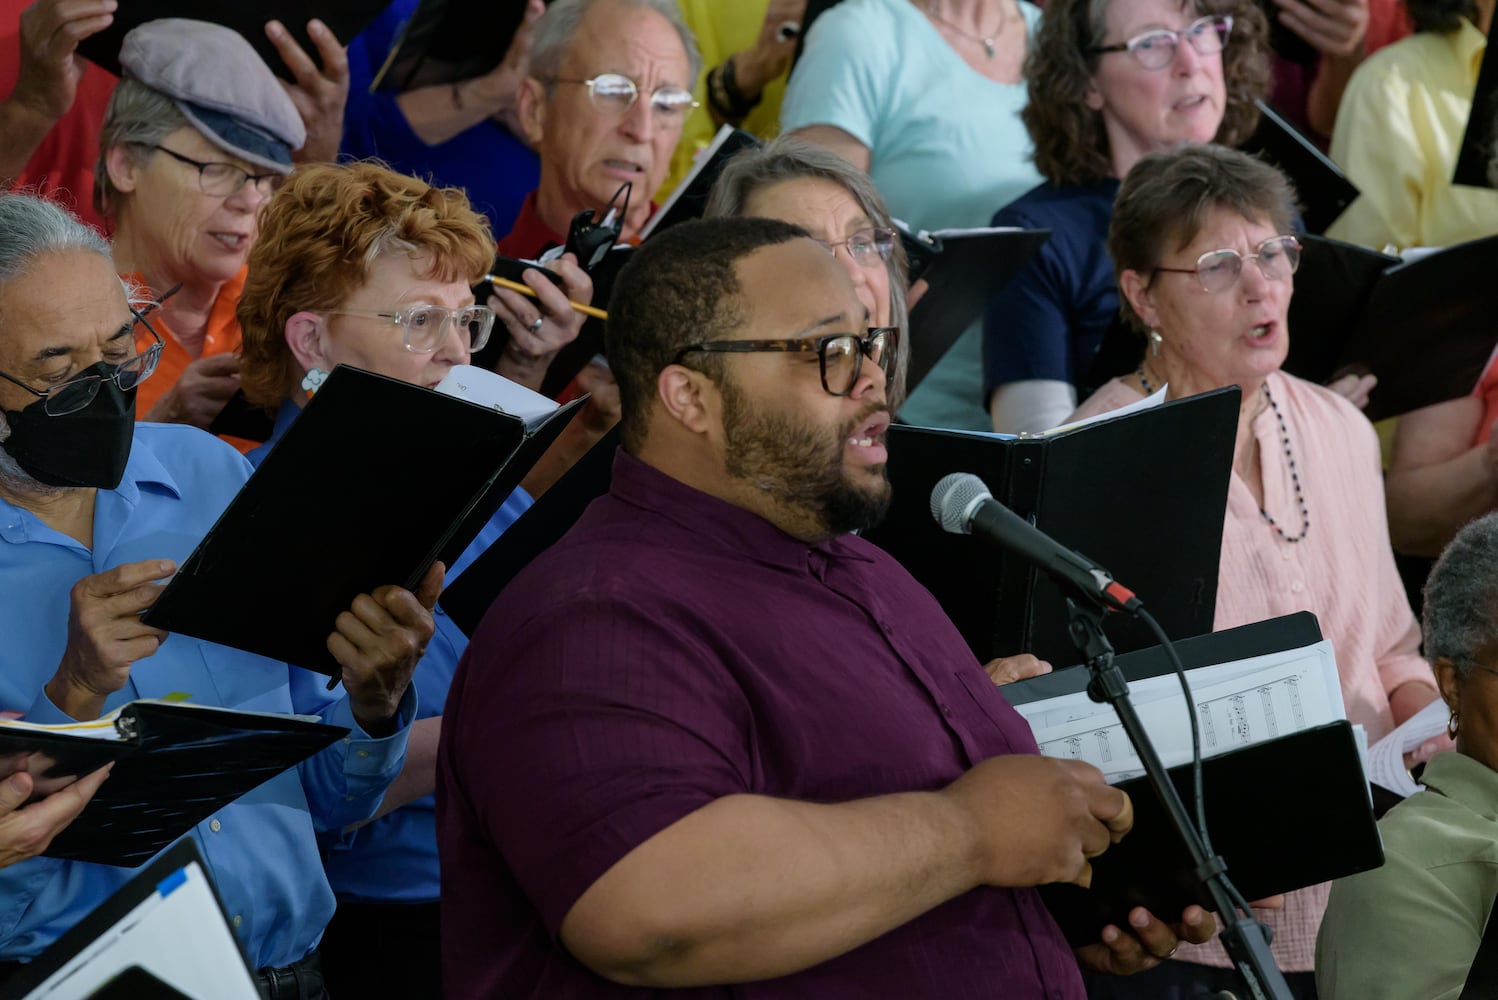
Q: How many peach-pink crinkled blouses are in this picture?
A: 1